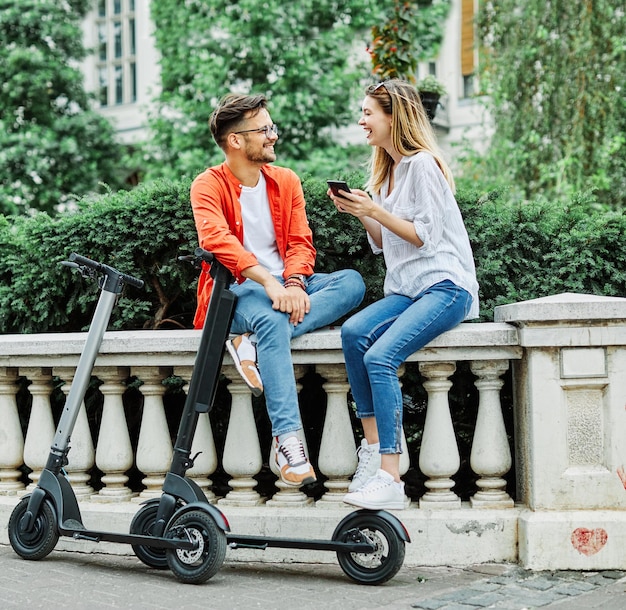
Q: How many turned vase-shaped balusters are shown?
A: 12